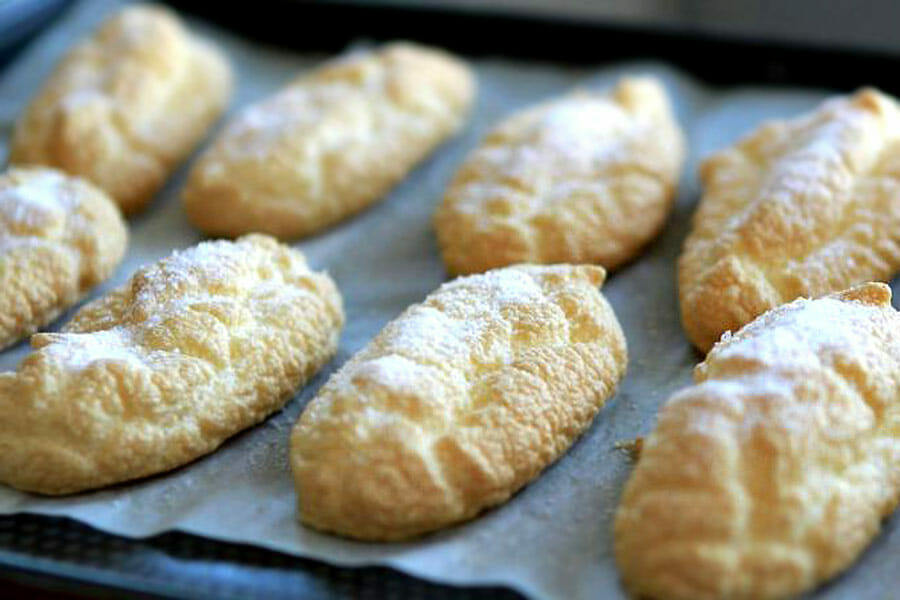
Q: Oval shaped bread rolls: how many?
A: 8